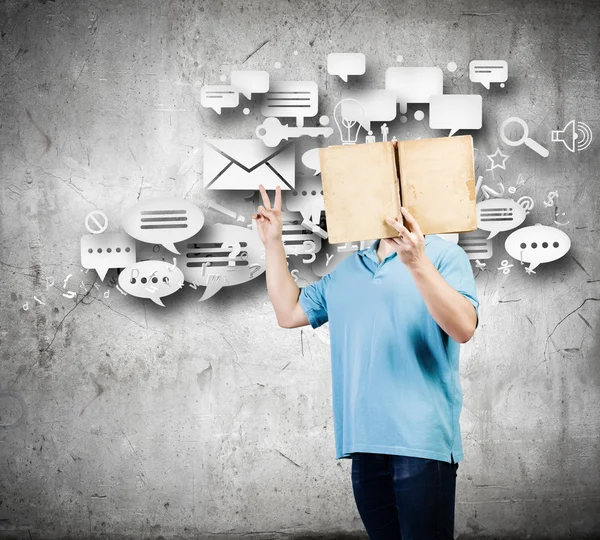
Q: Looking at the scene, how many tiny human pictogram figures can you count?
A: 3